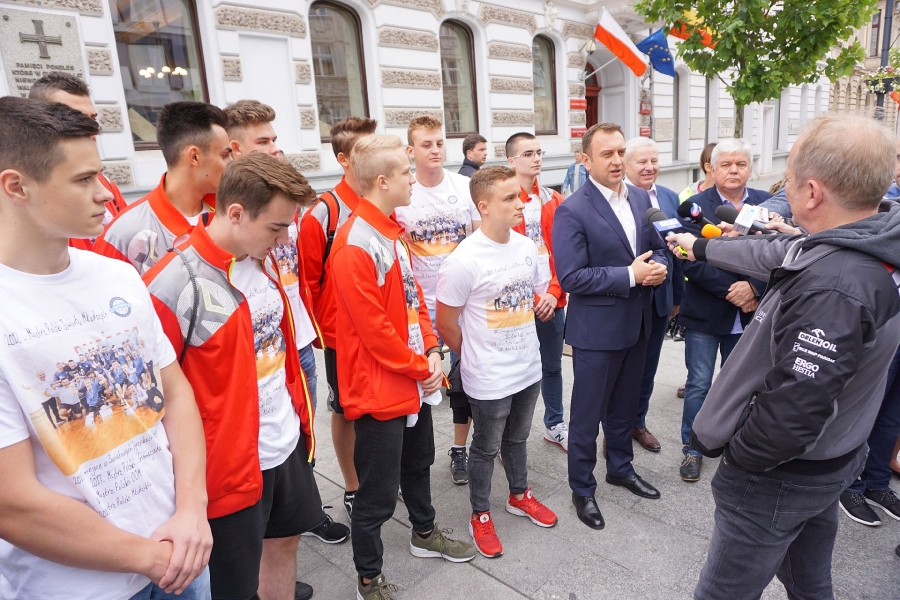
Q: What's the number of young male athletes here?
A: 10